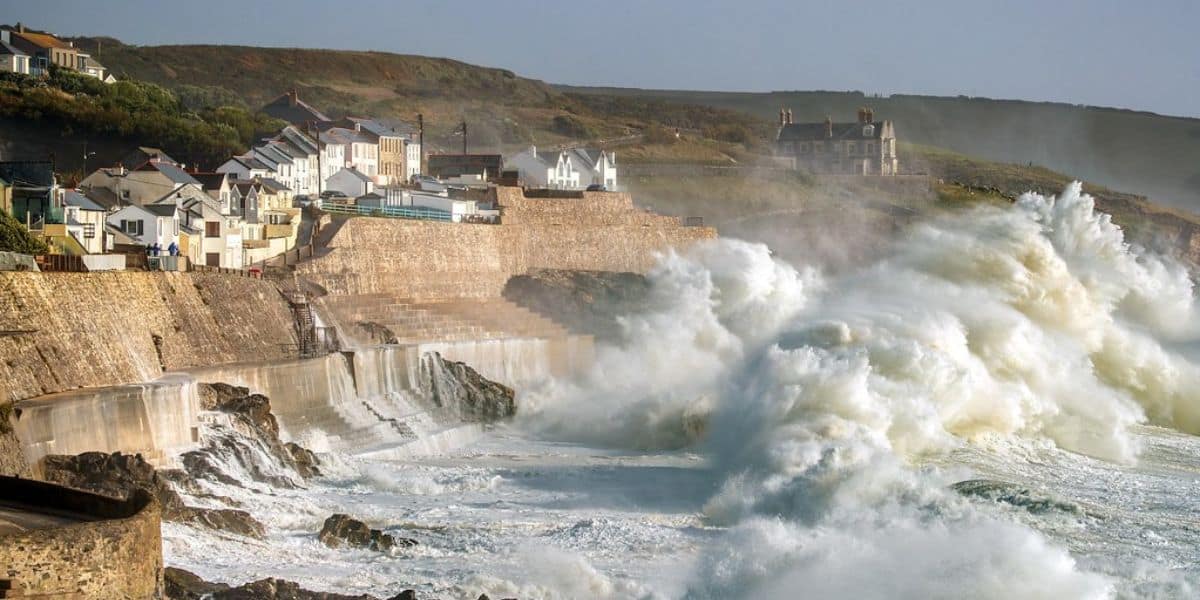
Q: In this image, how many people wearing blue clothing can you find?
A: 2